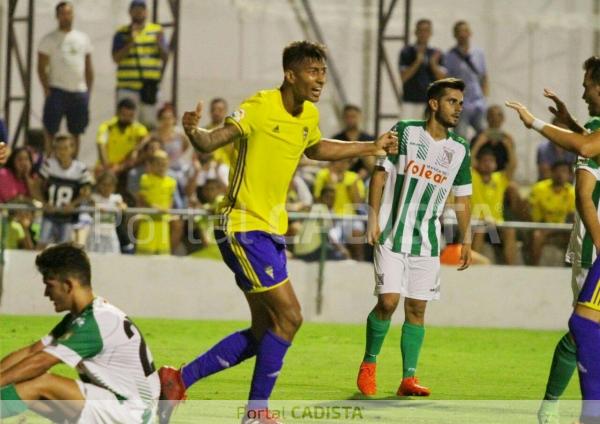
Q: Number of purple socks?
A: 3